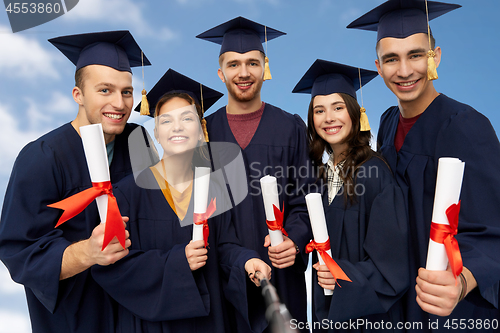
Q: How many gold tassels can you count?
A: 5